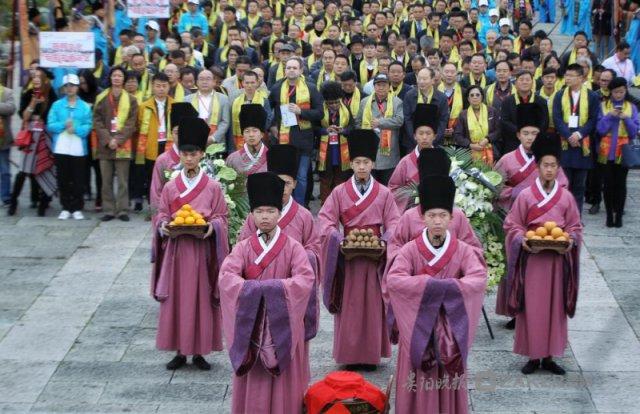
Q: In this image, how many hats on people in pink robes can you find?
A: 11